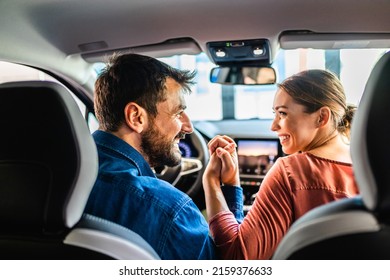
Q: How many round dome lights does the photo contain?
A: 2